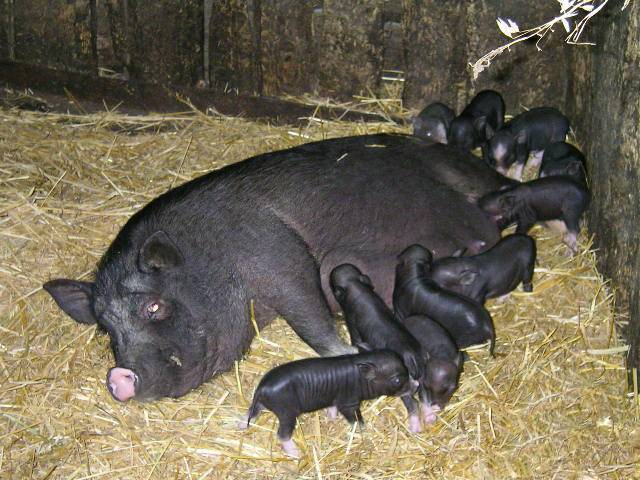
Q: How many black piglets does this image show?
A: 10